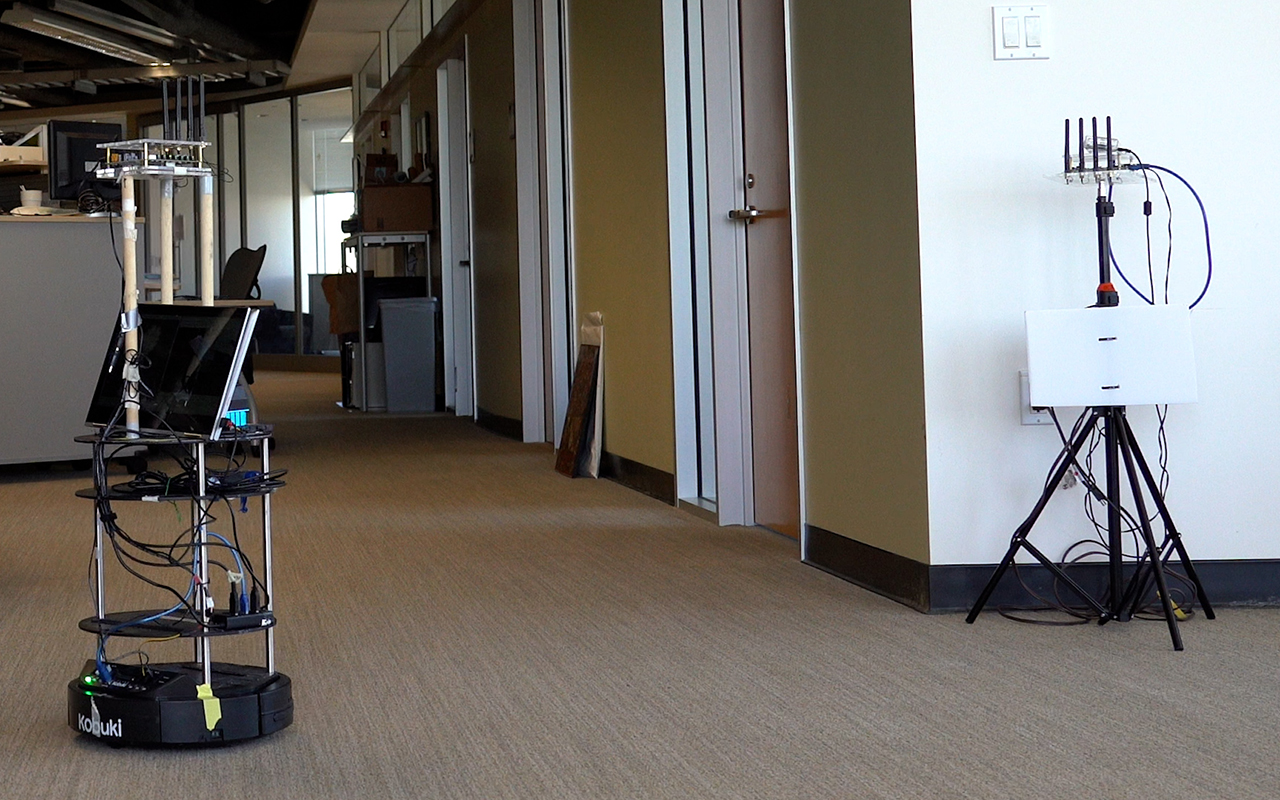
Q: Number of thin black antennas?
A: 8